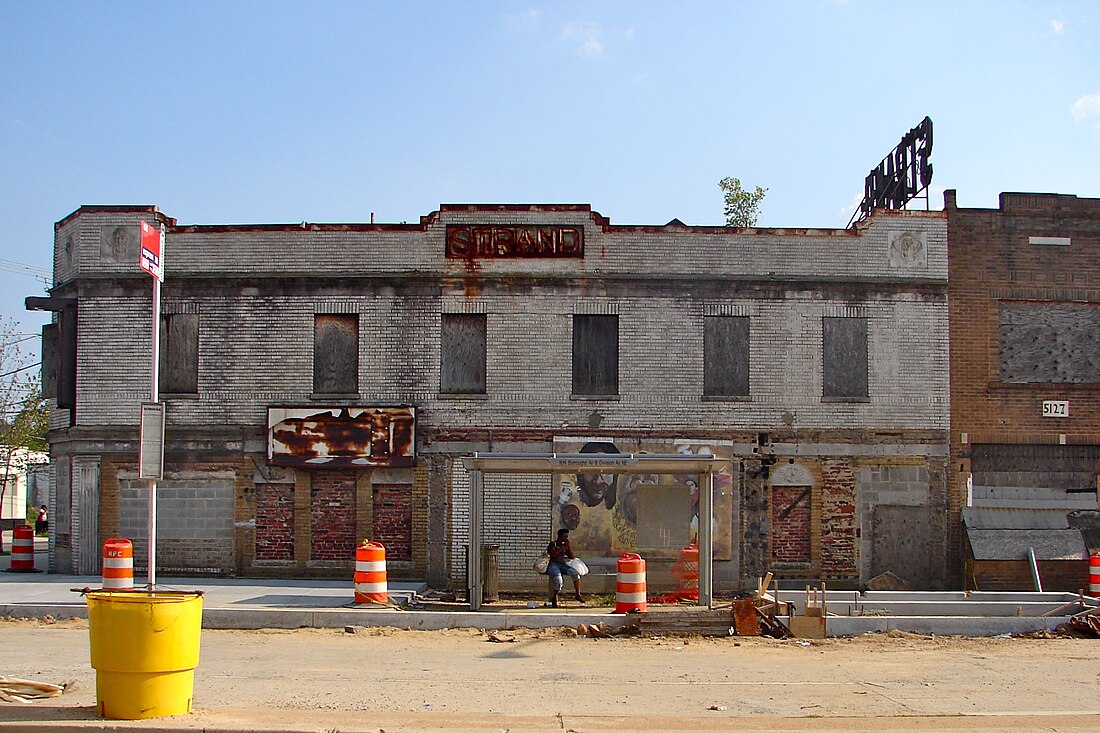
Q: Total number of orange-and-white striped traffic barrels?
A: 6